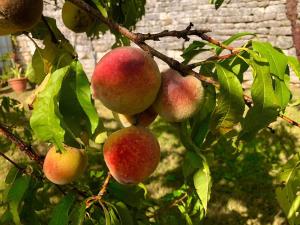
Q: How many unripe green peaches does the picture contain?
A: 1